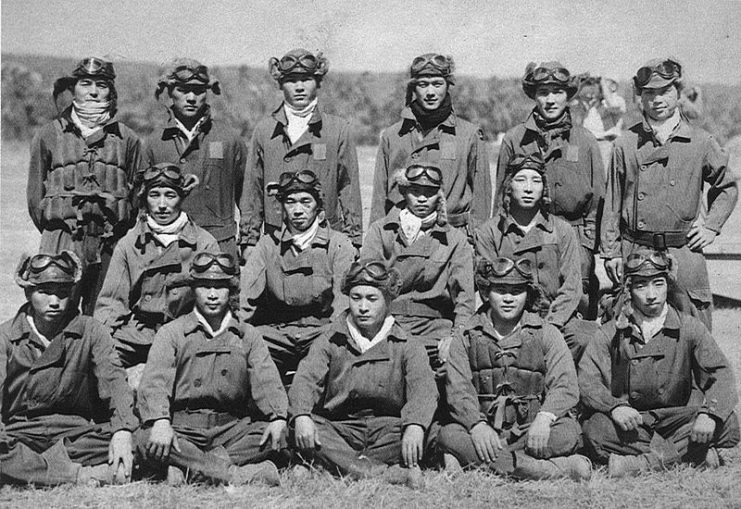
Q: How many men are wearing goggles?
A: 15